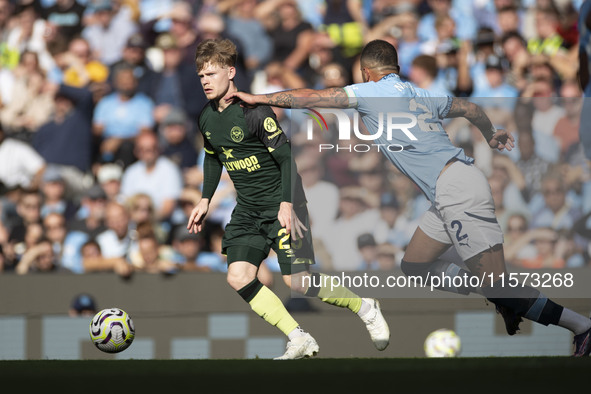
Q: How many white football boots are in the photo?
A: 2